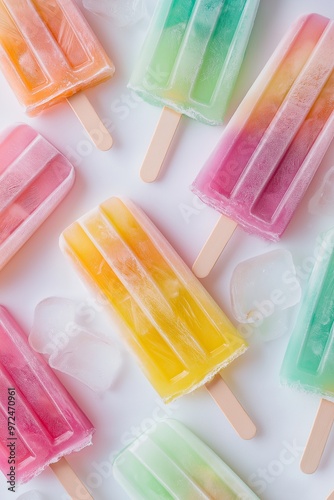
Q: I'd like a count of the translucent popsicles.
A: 8